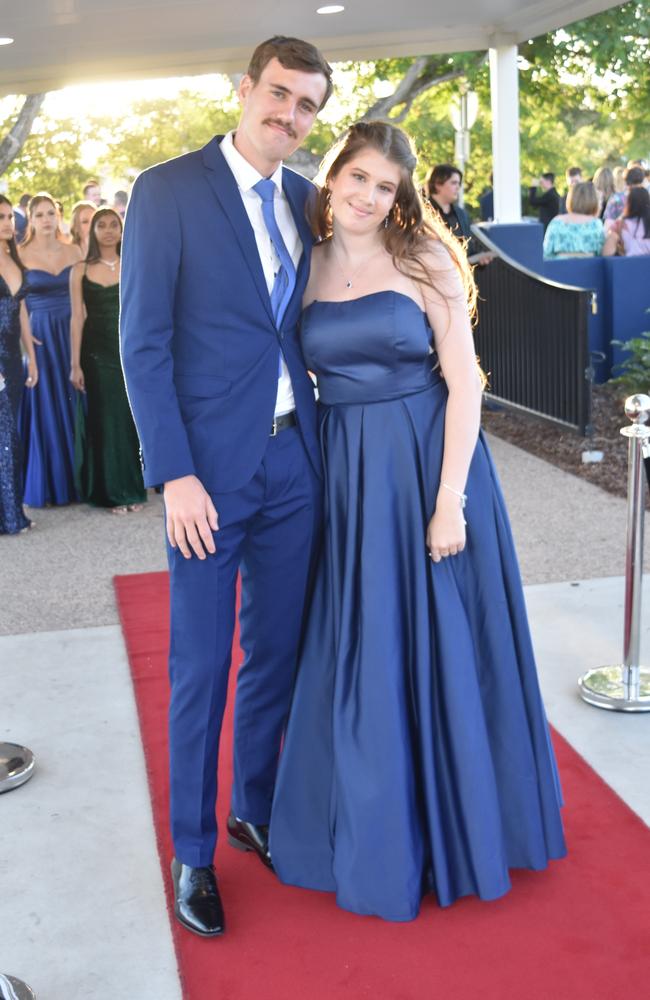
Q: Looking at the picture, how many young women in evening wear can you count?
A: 4